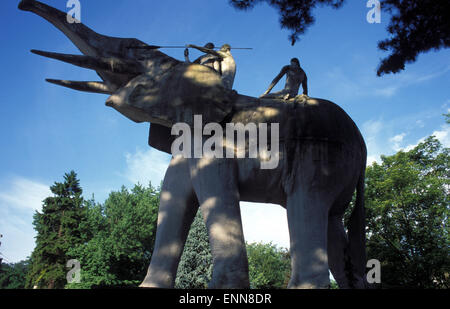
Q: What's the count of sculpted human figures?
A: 3